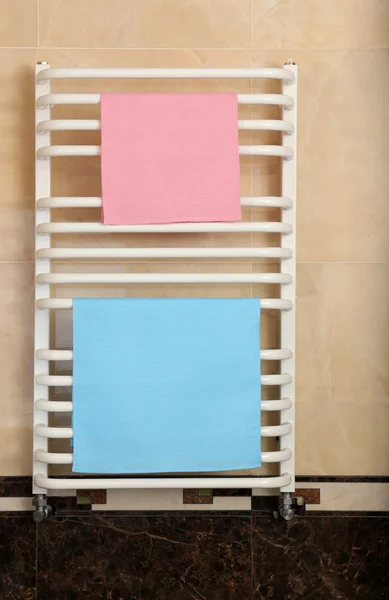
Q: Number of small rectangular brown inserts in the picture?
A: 3